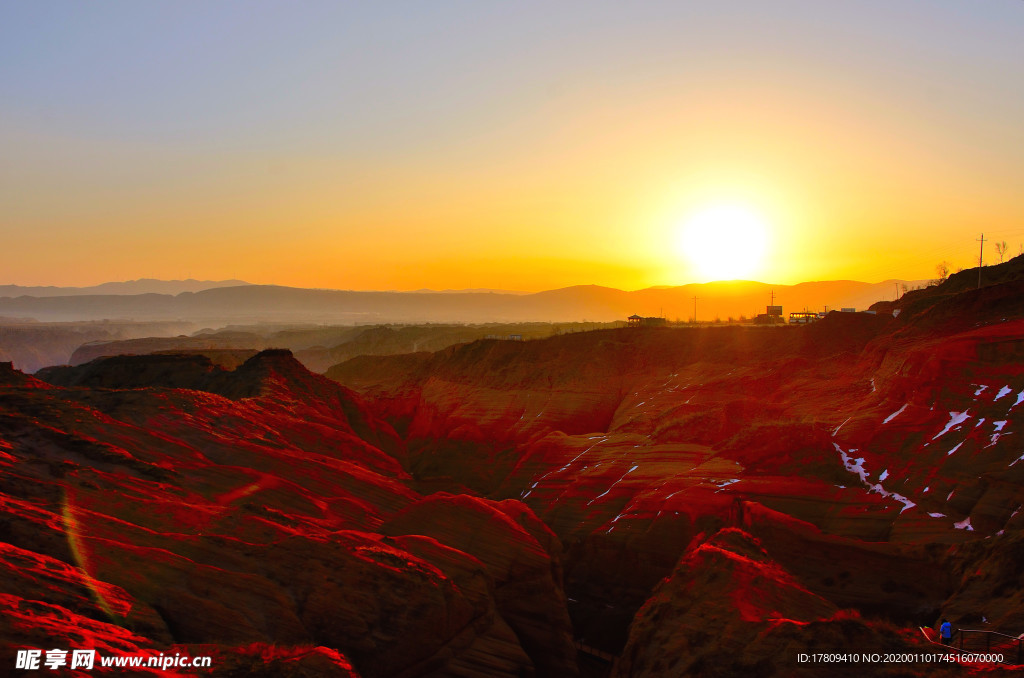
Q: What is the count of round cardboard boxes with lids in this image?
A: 0